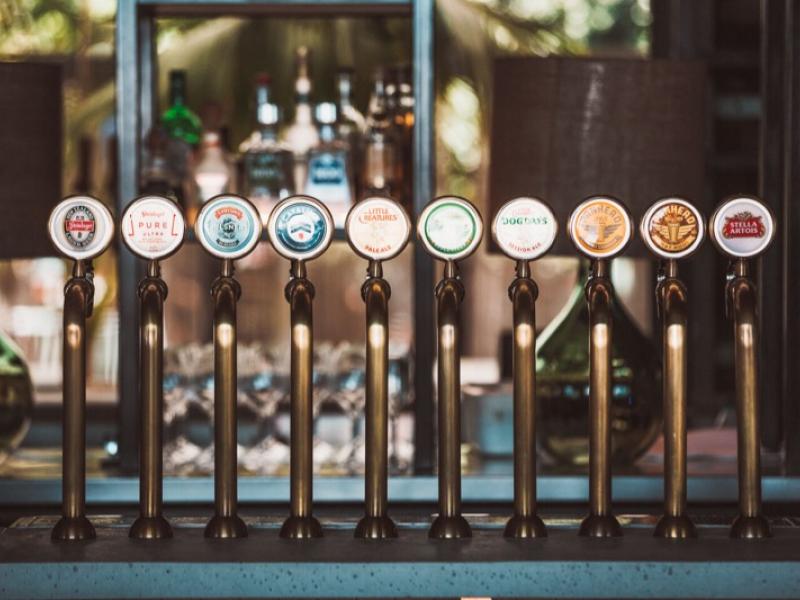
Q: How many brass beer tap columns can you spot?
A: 10